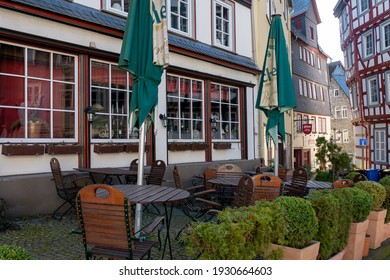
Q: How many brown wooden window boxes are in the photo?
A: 7